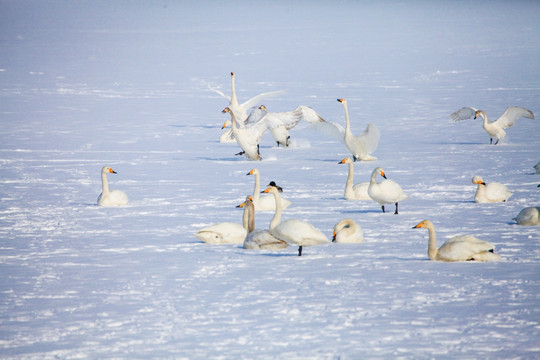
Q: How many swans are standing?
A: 7